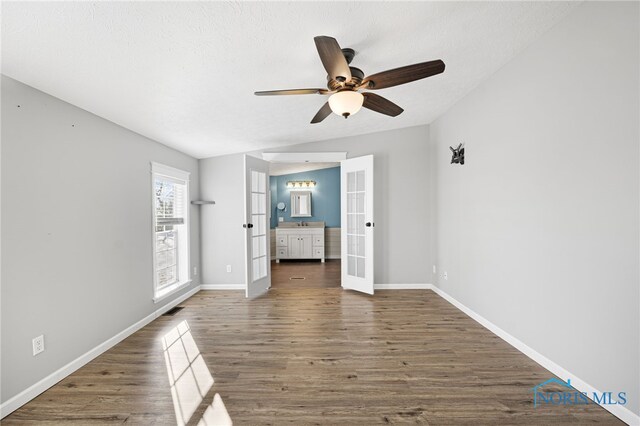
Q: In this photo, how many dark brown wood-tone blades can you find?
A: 5